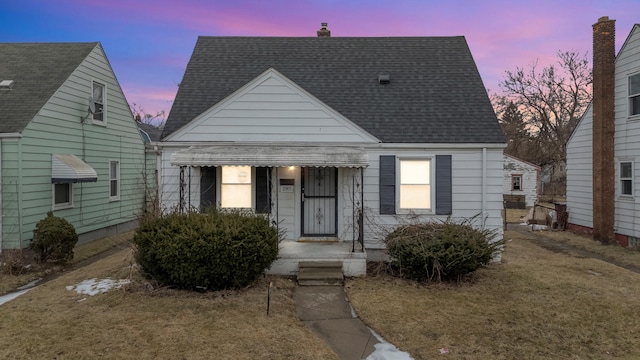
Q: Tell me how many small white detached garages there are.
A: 1